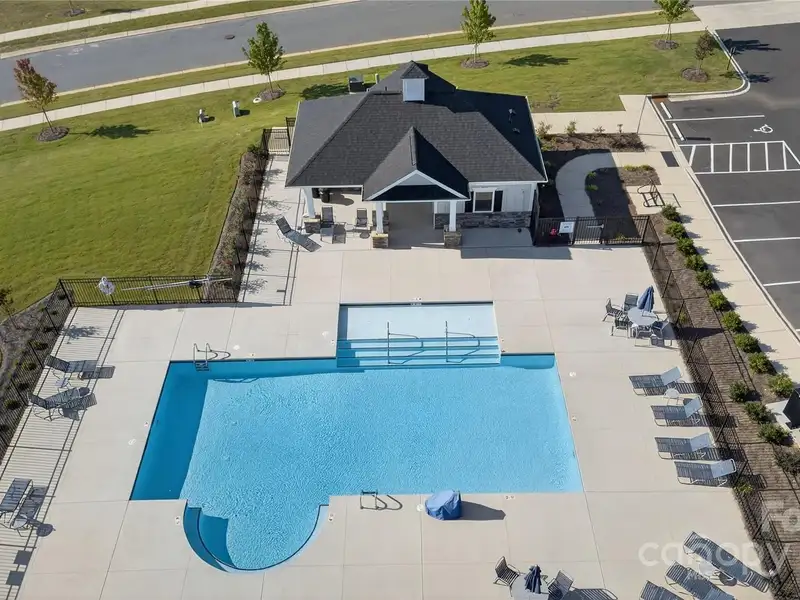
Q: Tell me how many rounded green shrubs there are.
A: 14